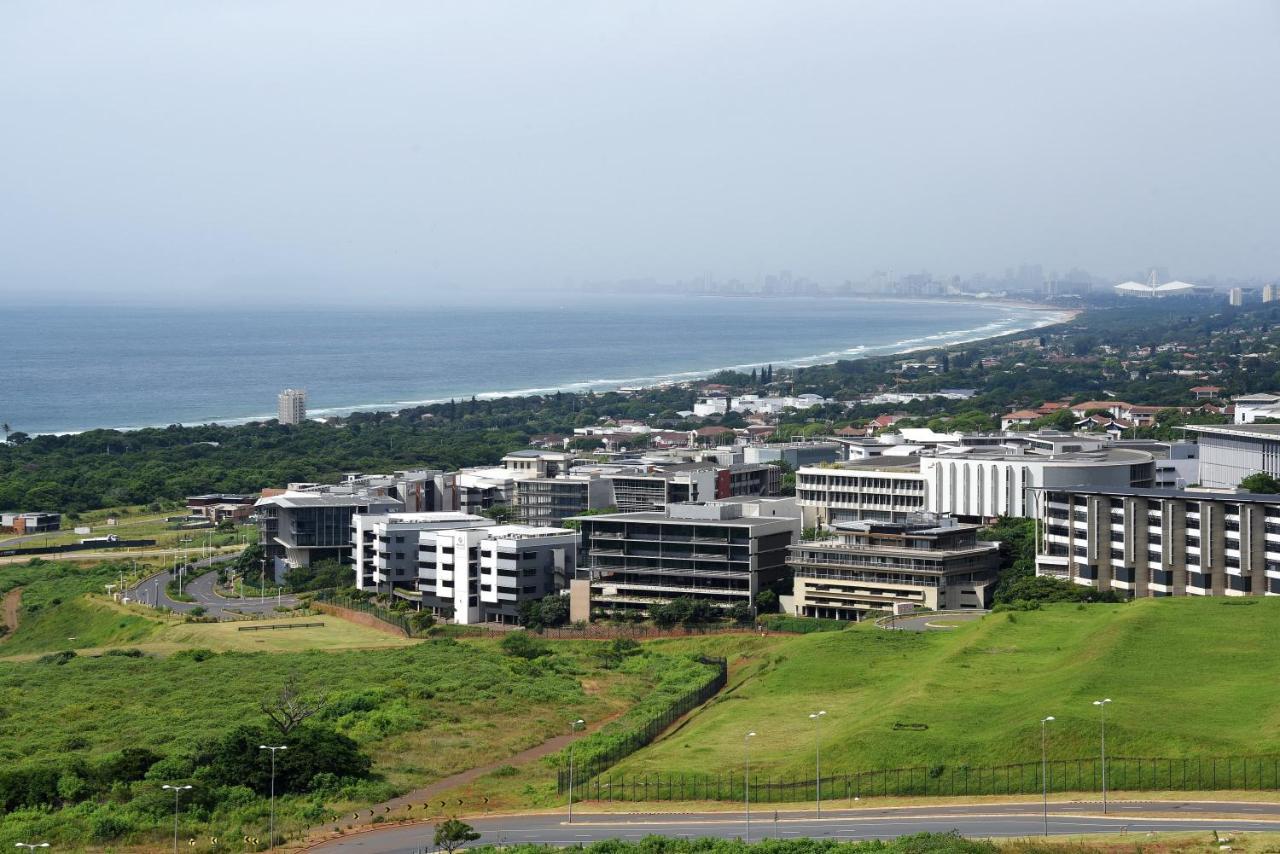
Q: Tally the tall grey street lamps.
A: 8